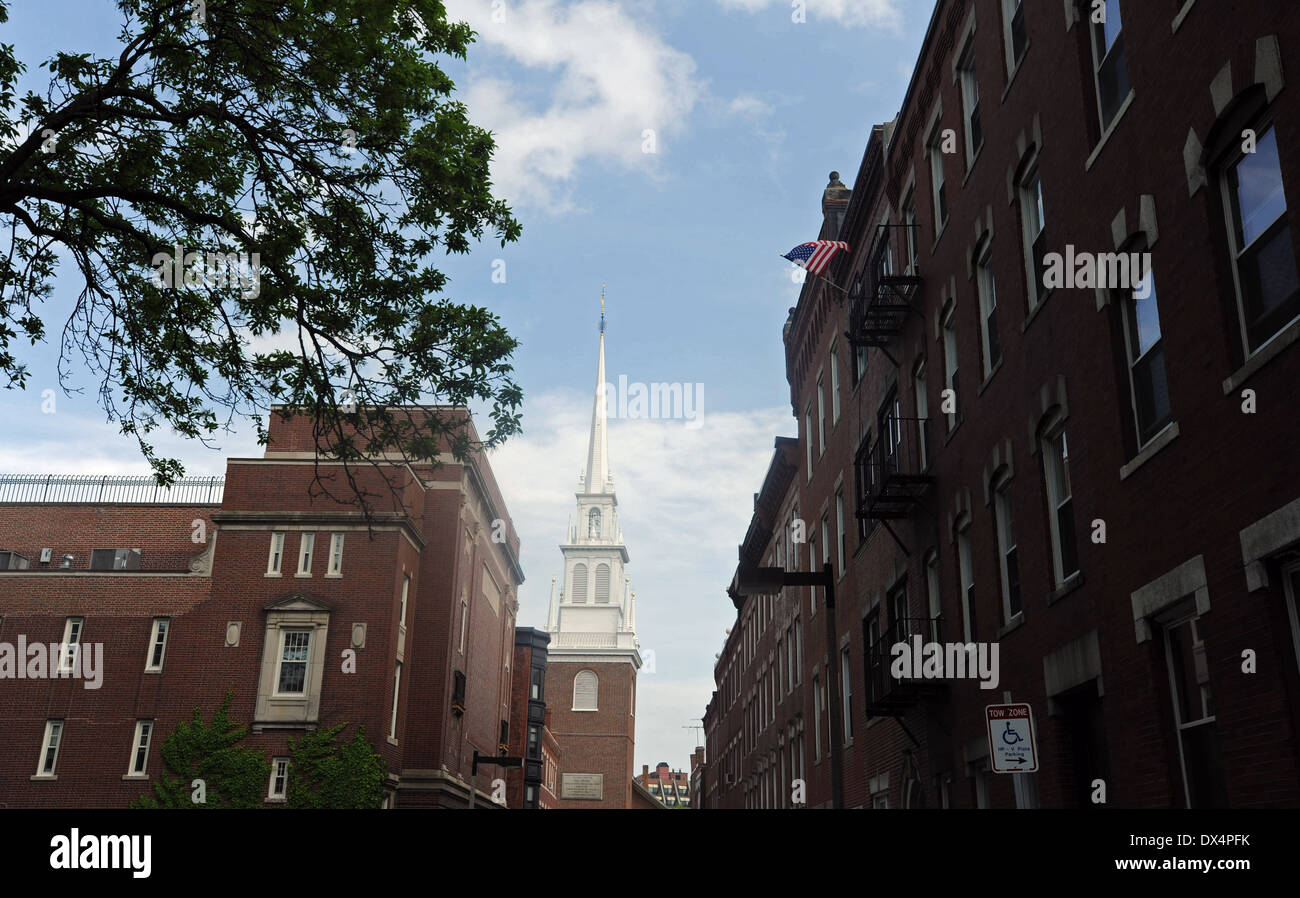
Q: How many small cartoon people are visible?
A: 1